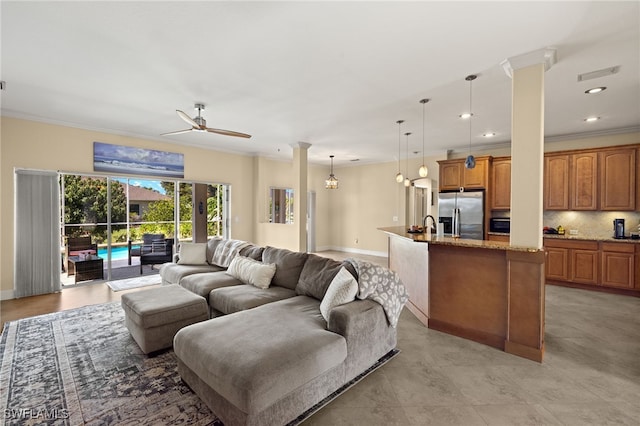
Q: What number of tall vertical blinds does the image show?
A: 1